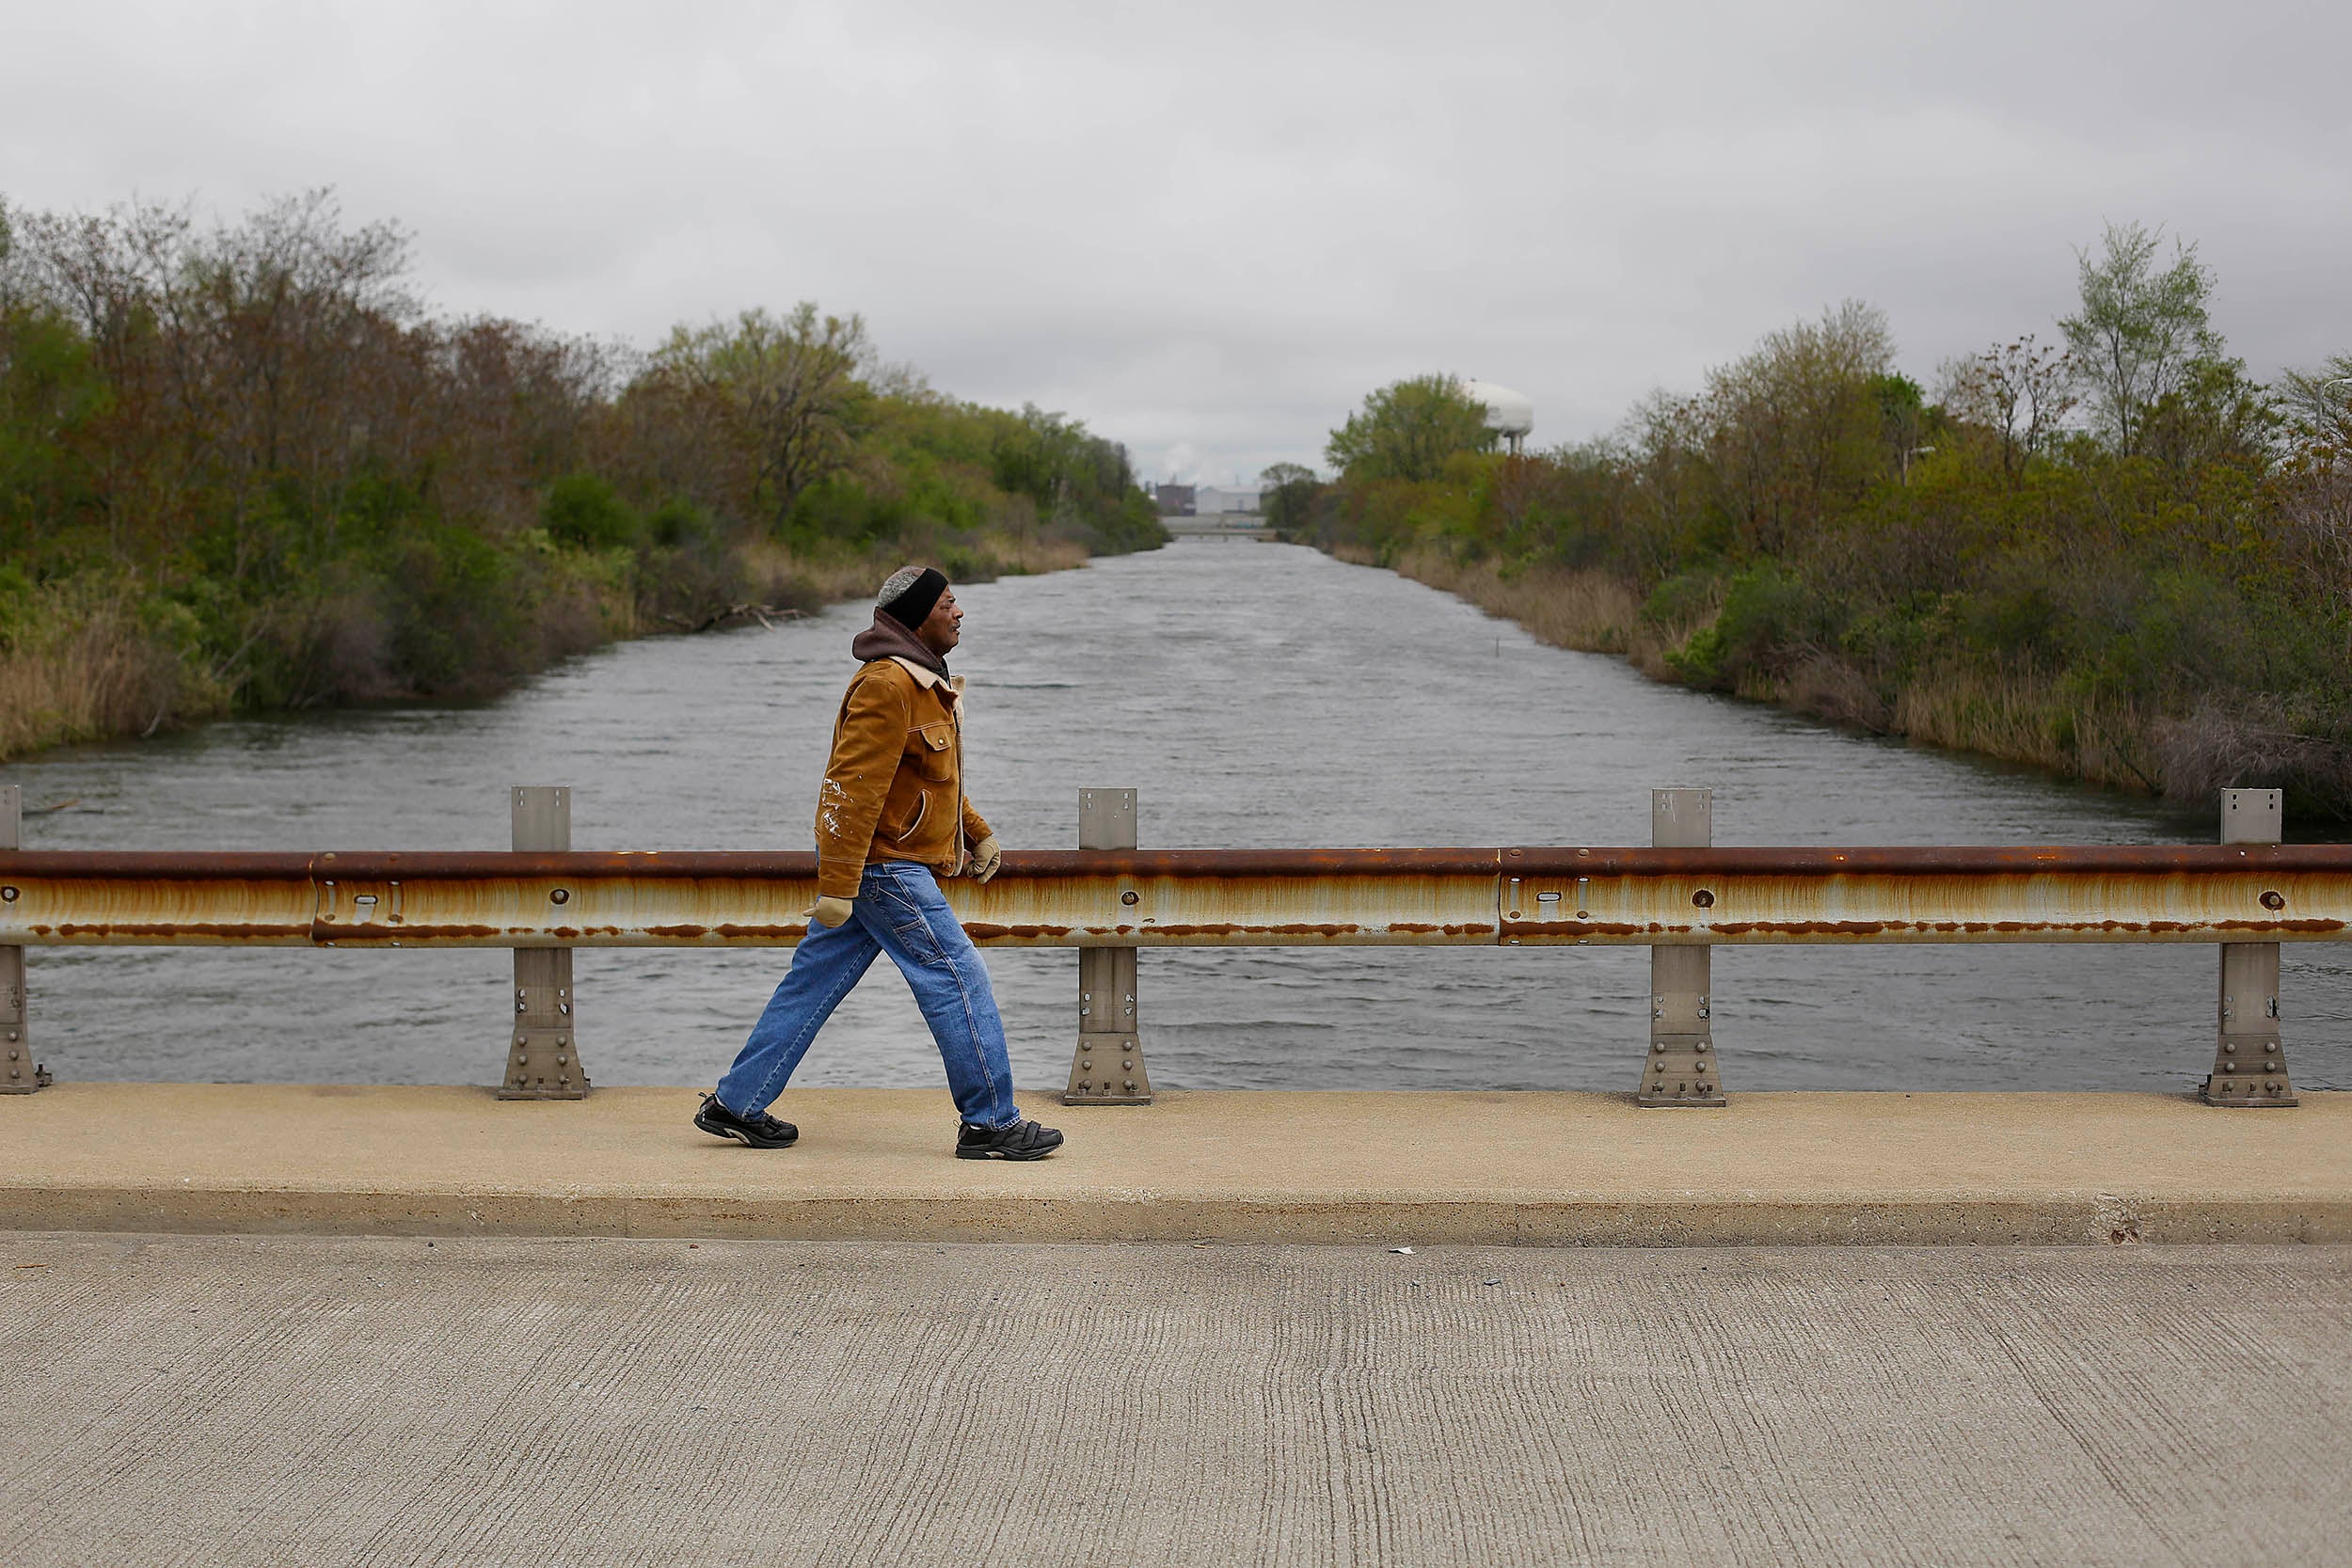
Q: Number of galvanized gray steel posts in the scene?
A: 5